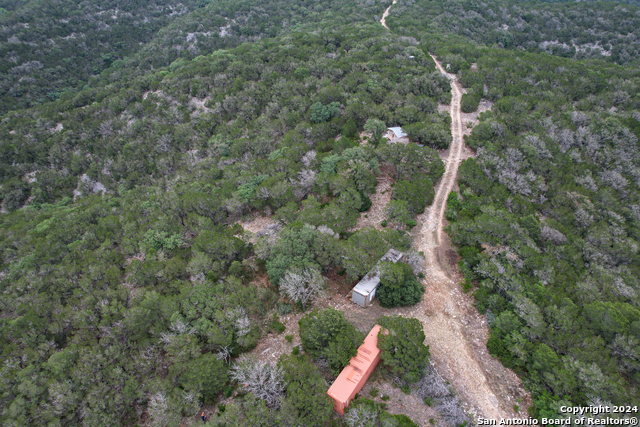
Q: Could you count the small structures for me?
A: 3